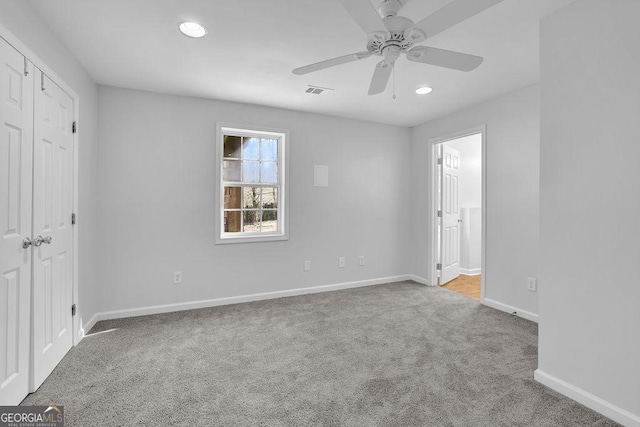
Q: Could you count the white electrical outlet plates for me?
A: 5